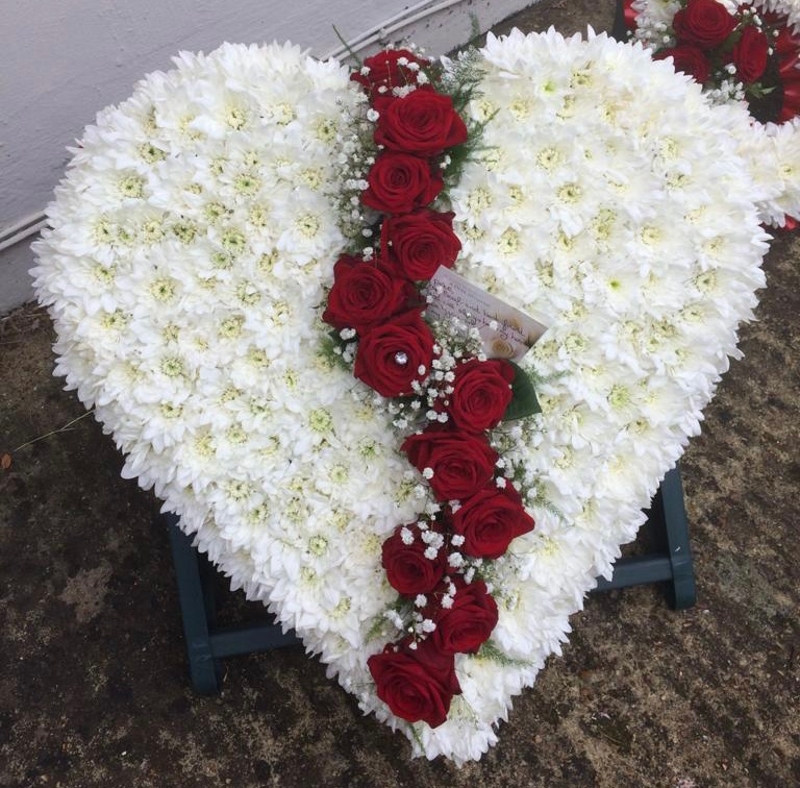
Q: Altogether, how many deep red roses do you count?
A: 15